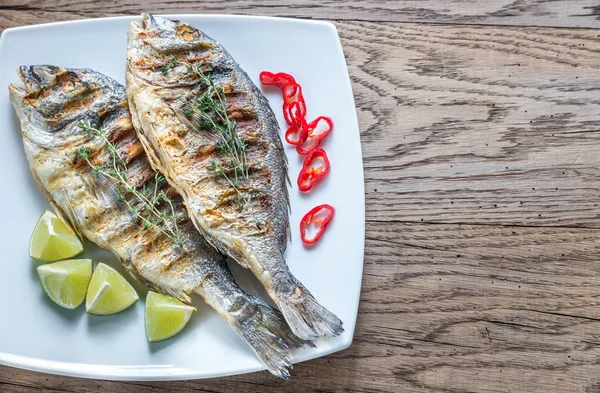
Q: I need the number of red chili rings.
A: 6